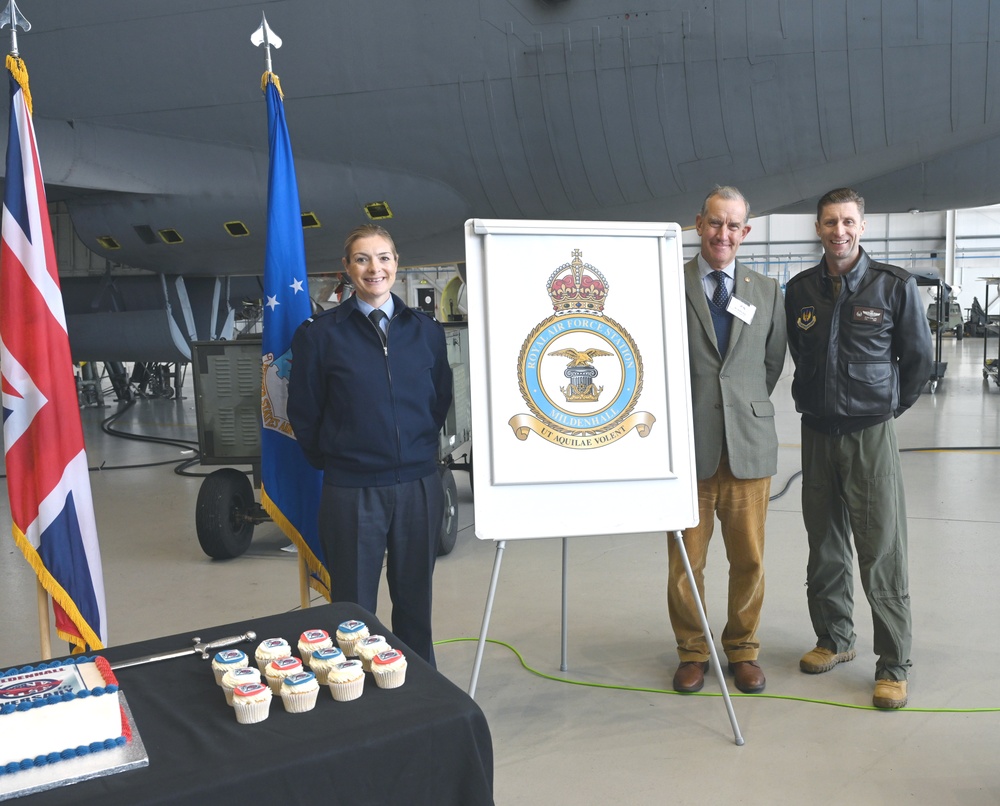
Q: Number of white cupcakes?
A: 4